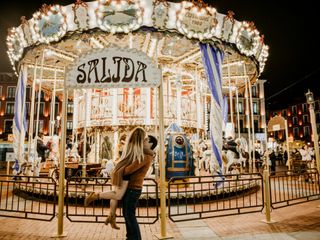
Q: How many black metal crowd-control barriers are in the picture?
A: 4